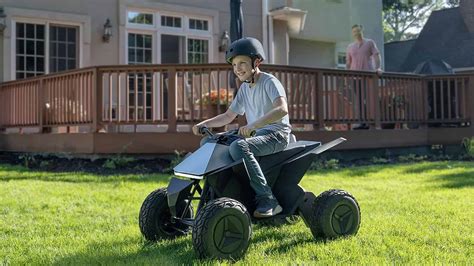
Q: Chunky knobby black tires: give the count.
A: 3